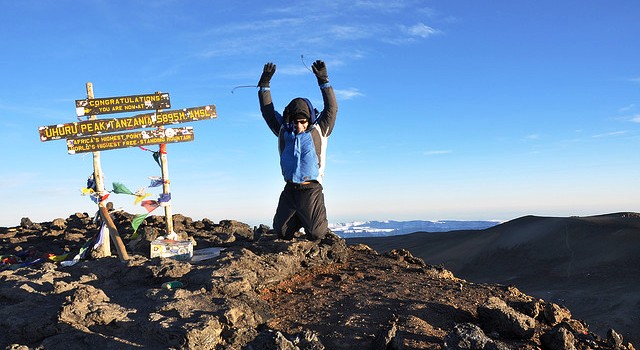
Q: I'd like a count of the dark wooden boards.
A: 3